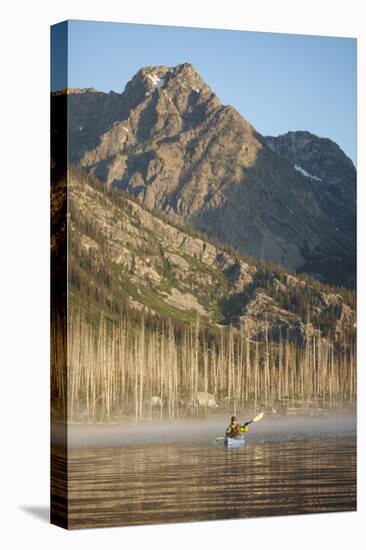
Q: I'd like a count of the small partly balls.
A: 0